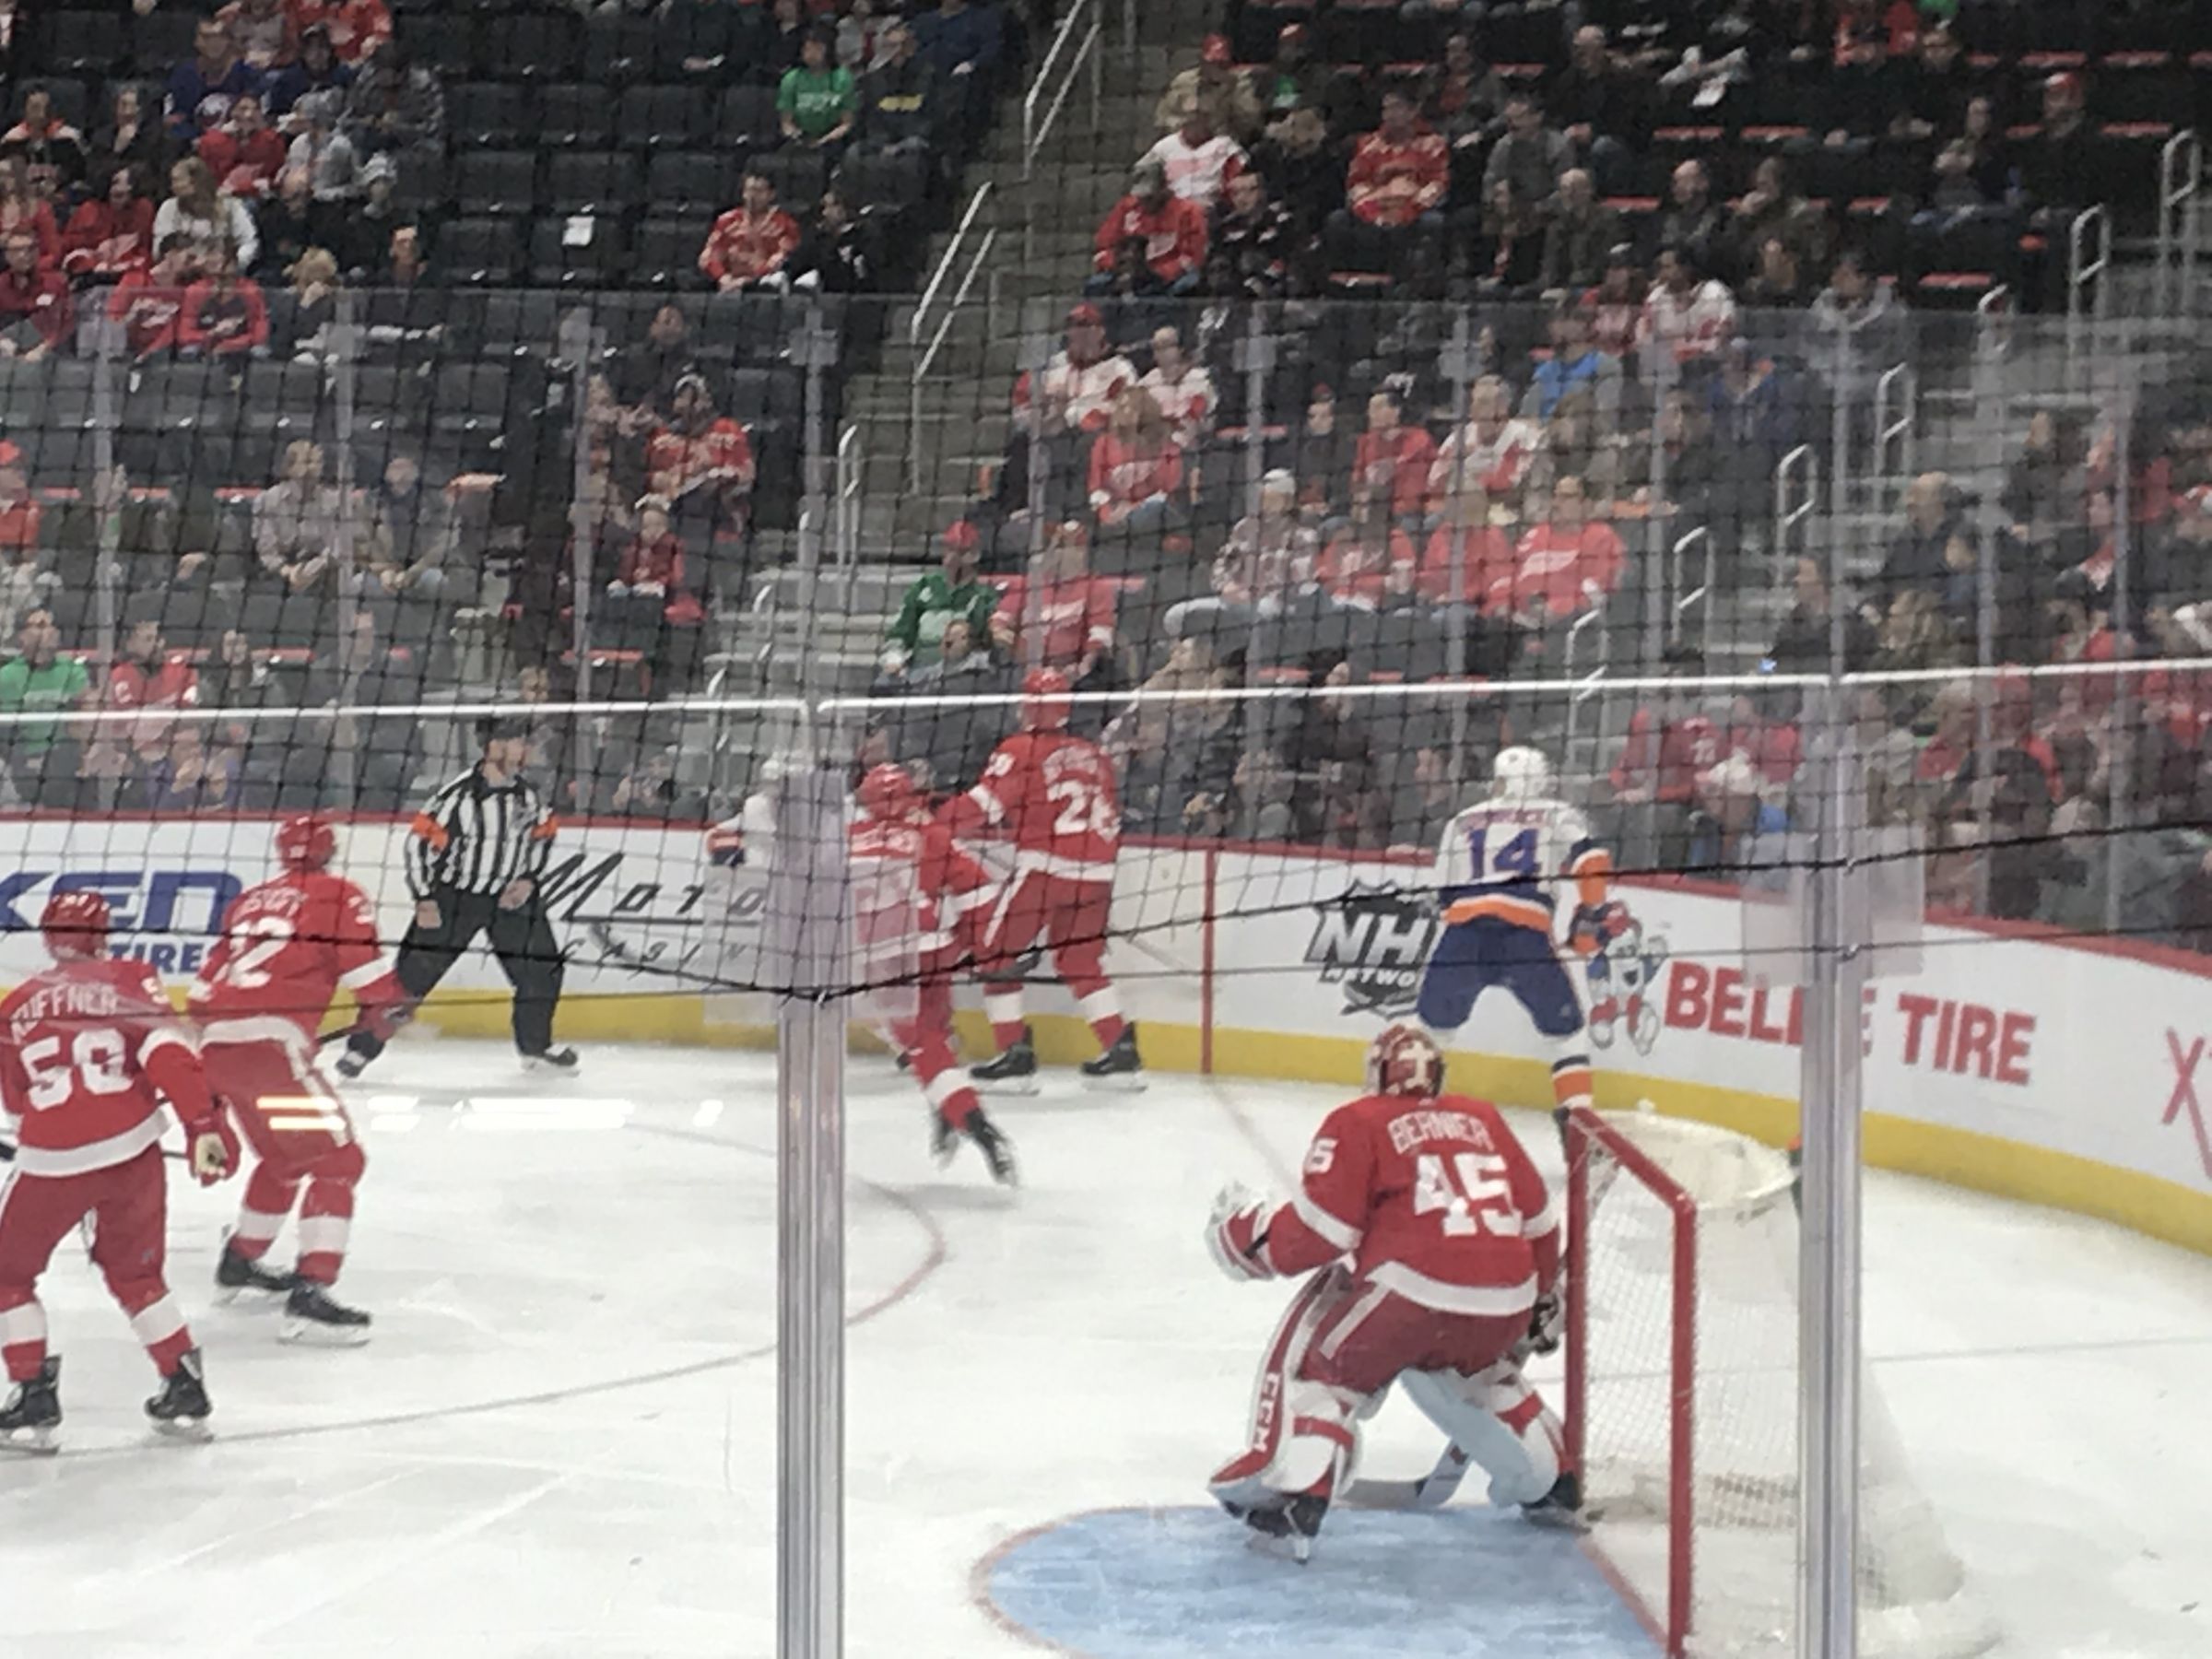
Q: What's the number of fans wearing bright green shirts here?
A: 3